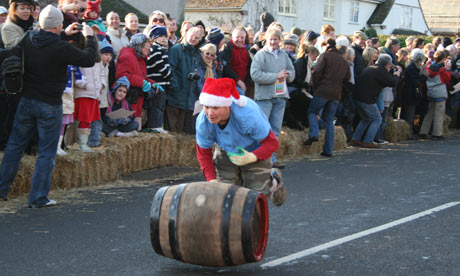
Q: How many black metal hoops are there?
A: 4